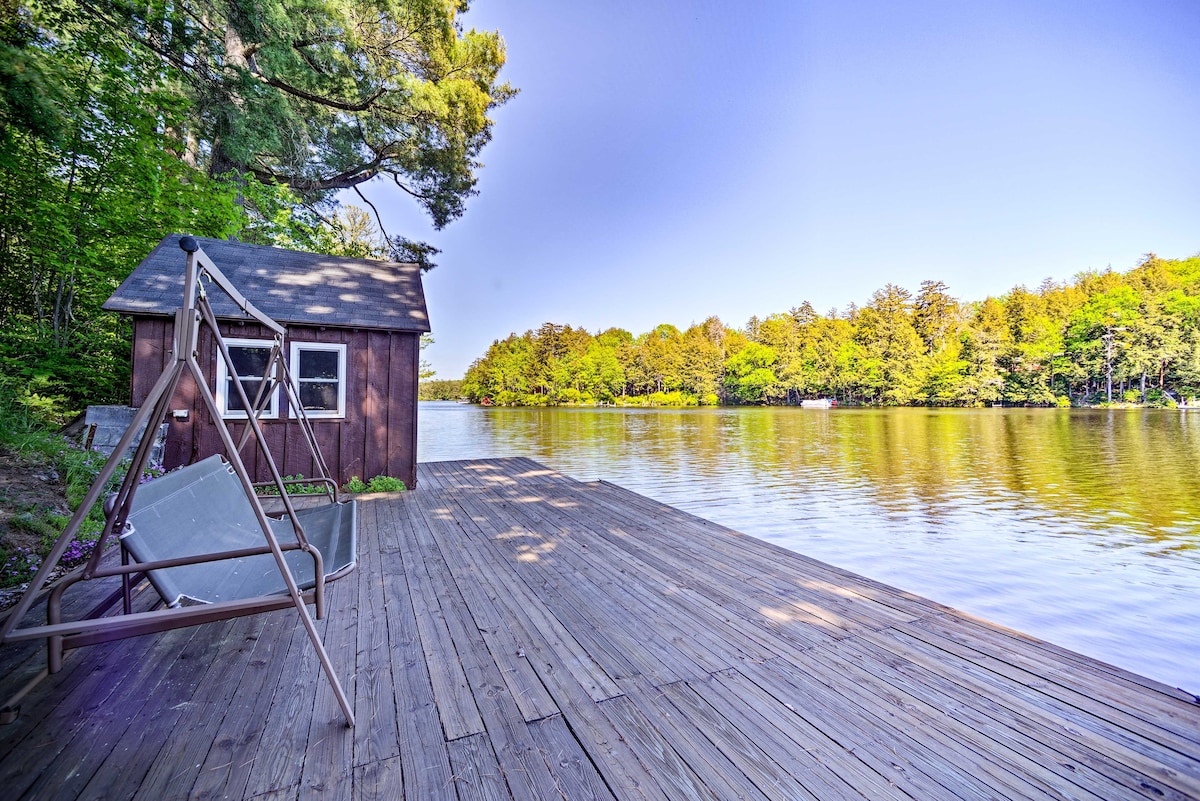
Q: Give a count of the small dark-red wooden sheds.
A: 1